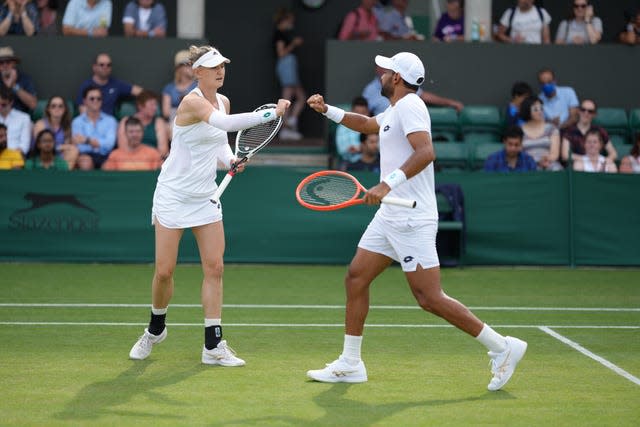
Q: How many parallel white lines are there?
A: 2